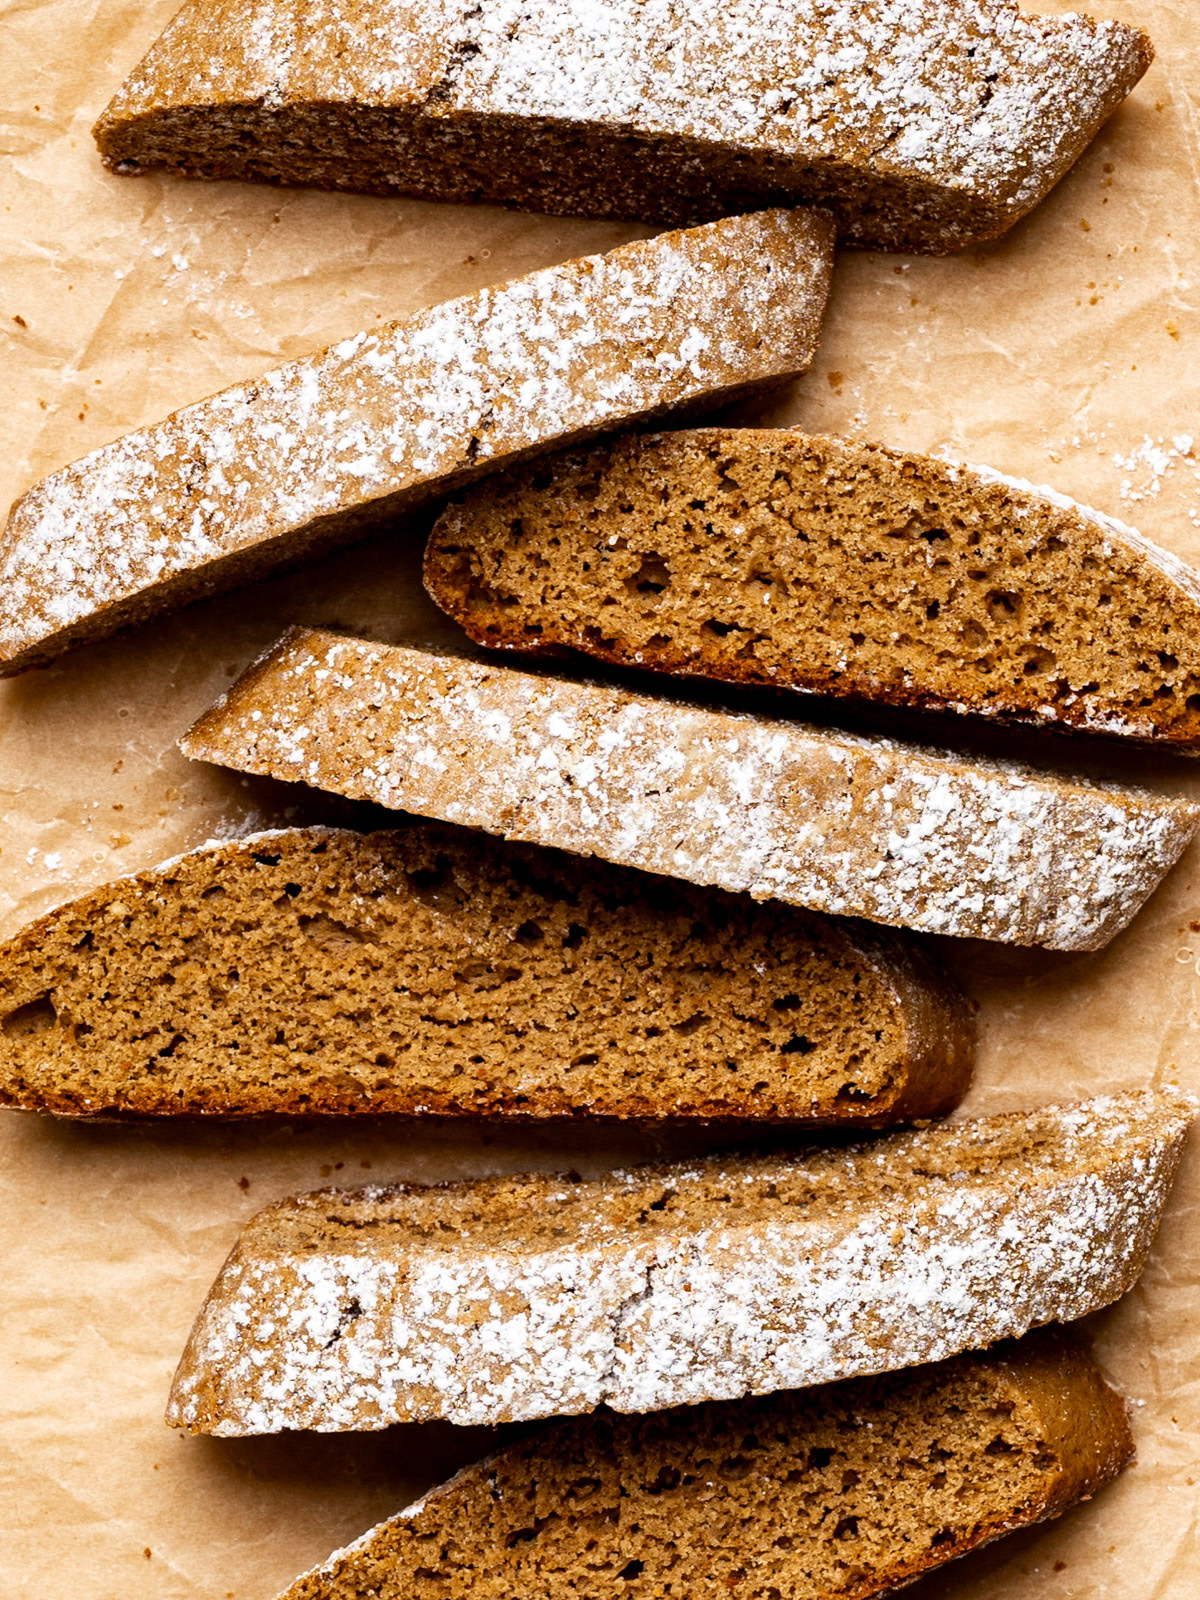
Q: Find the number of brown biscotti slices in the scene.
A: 7